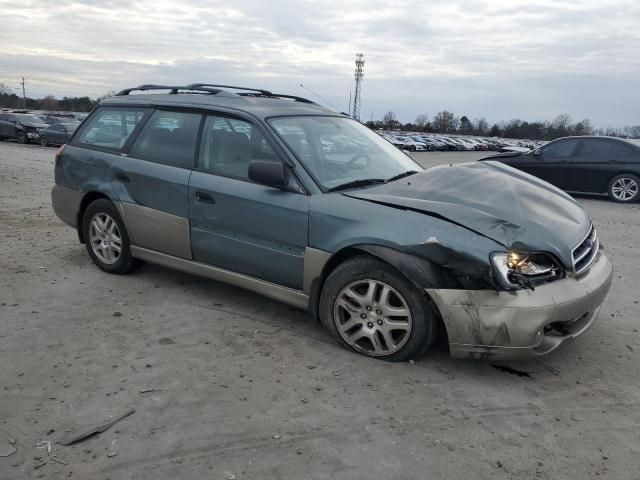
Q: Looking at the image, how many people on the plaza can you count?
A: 0